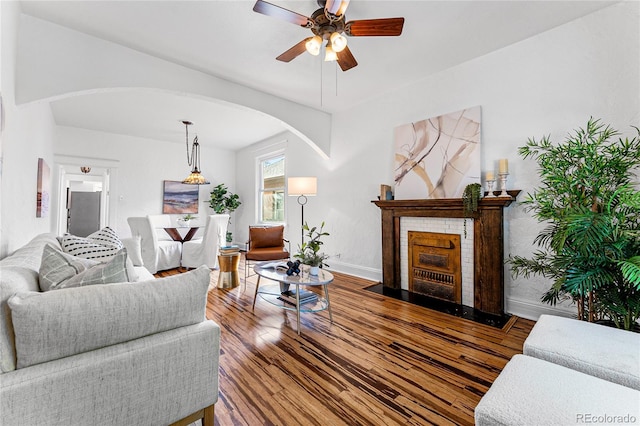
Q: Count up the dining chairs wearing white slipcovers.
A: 3